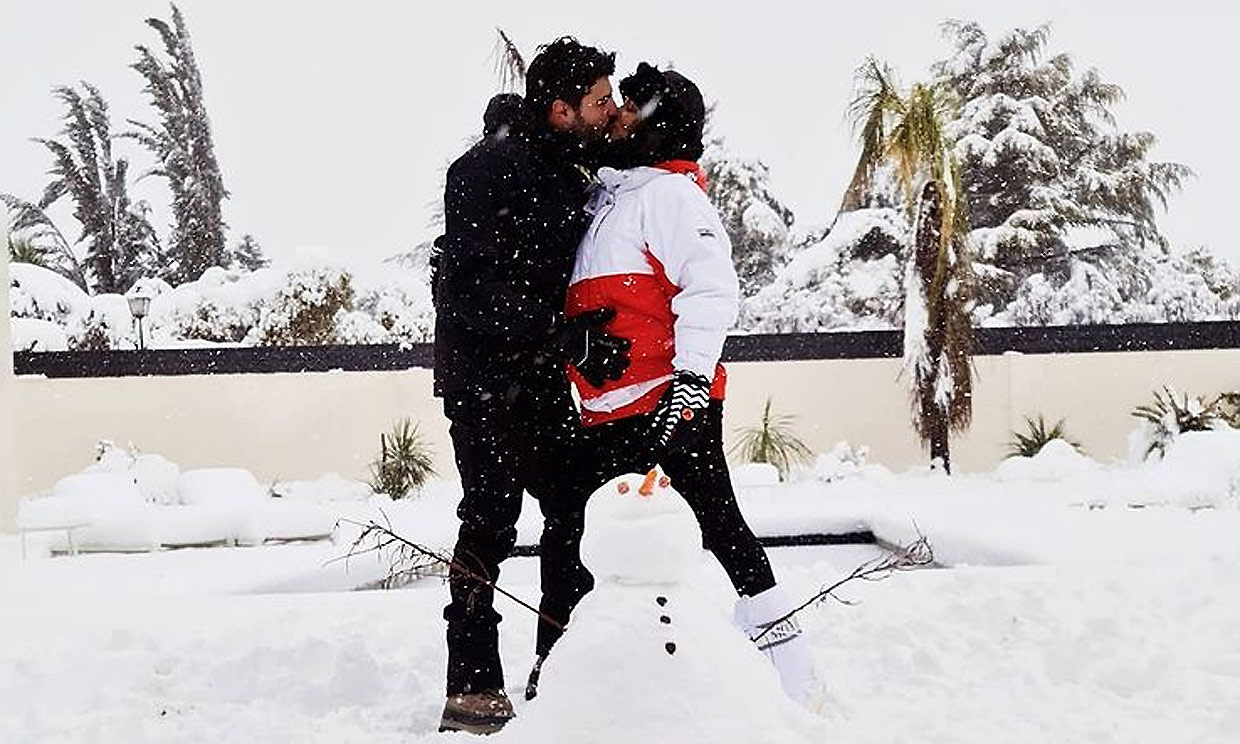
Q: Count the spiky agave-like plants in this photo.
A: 4